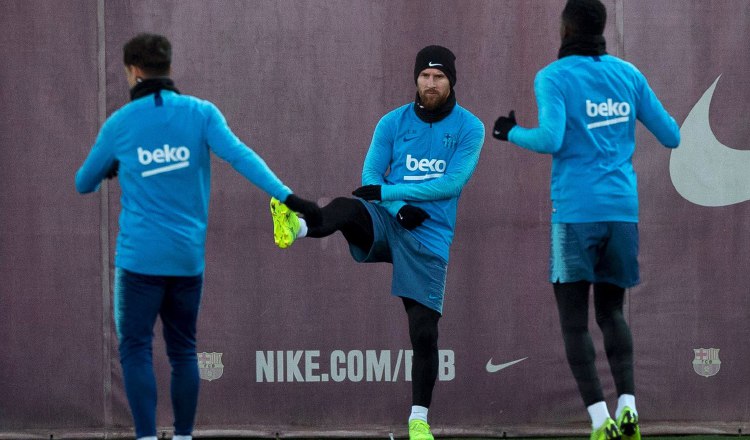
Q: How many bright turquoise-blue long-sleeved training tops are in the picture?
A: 3